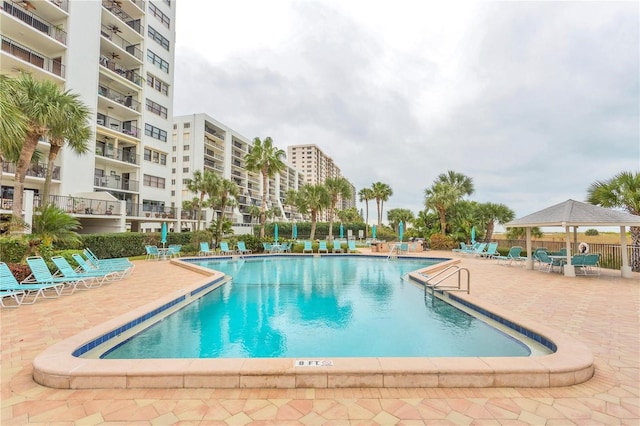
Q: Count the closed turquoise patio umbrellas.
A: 7